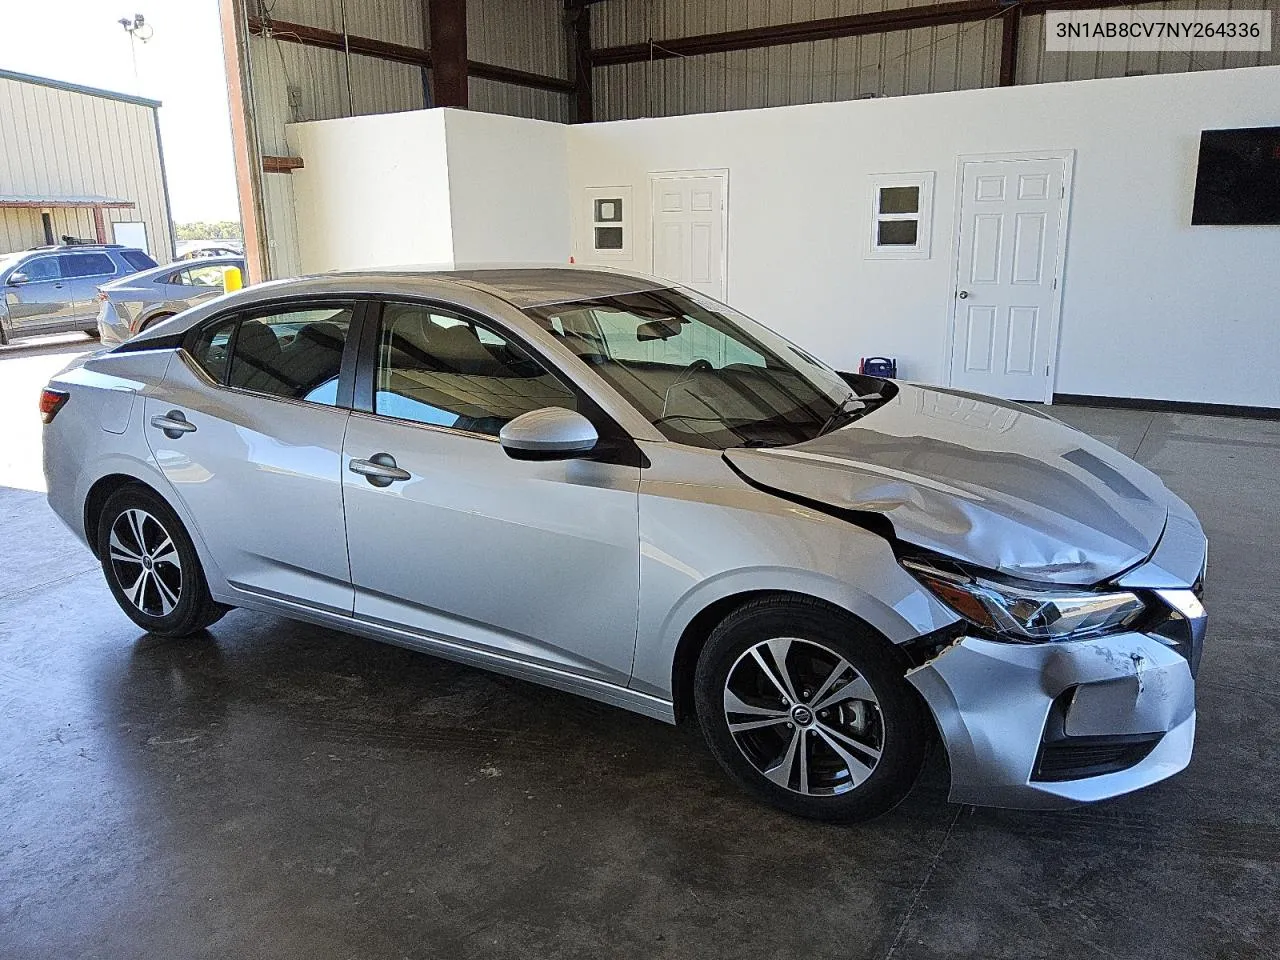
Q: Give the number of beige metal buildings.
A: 1